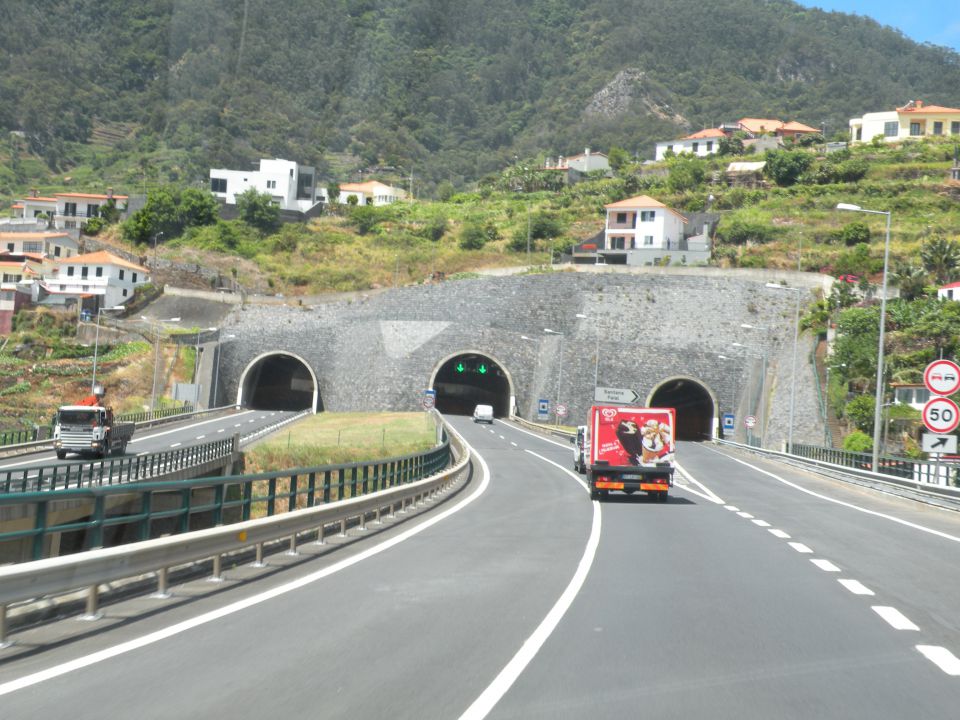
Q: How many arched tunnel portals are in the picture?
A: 3